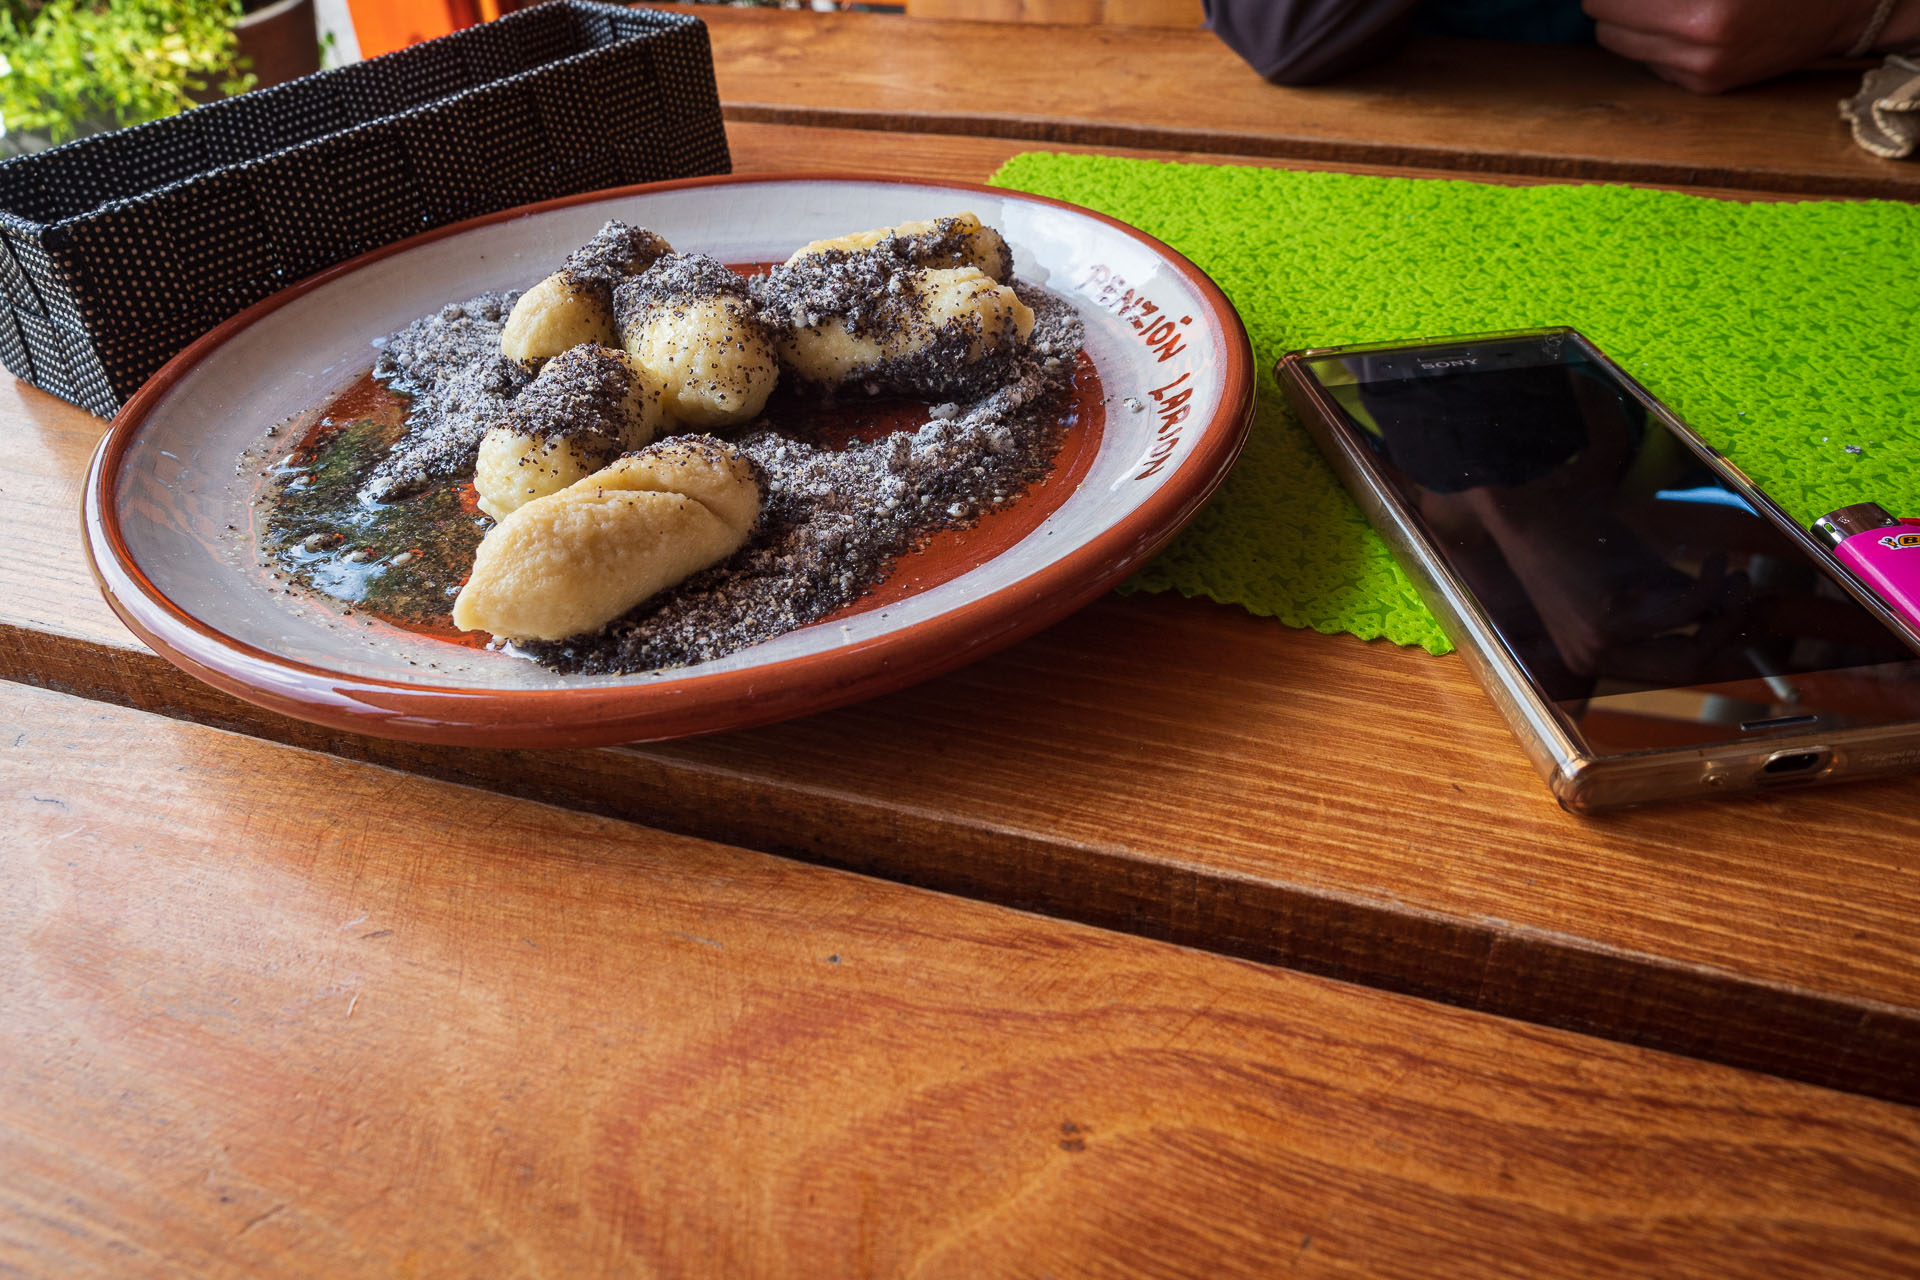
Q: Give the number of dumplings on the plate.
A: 6